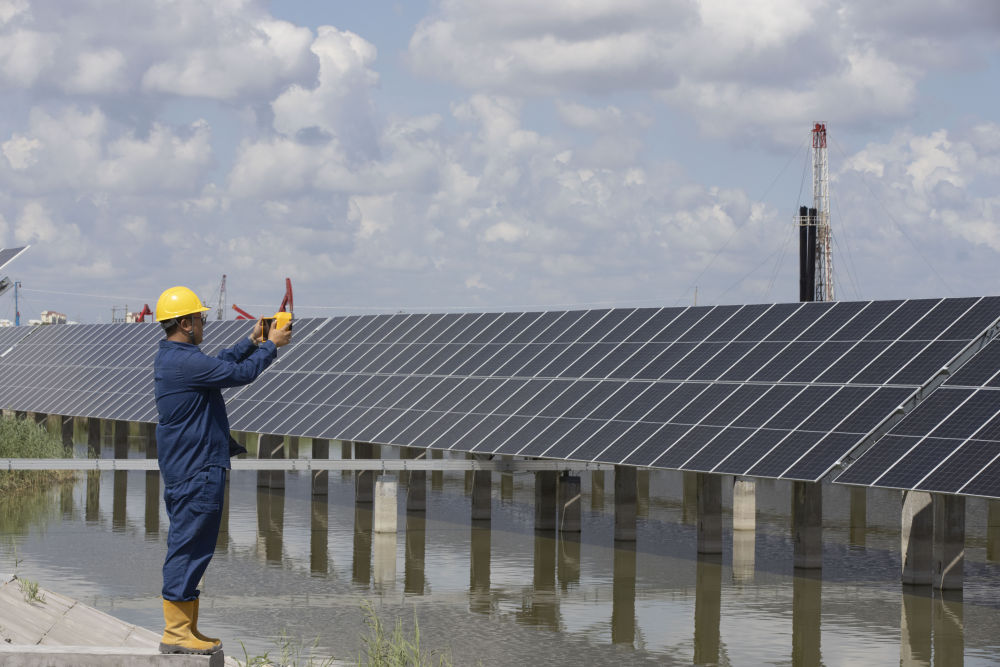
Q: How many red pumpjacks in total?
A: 3